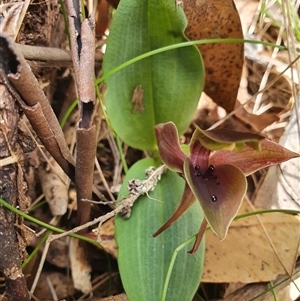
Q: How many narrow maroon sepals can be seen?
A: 2